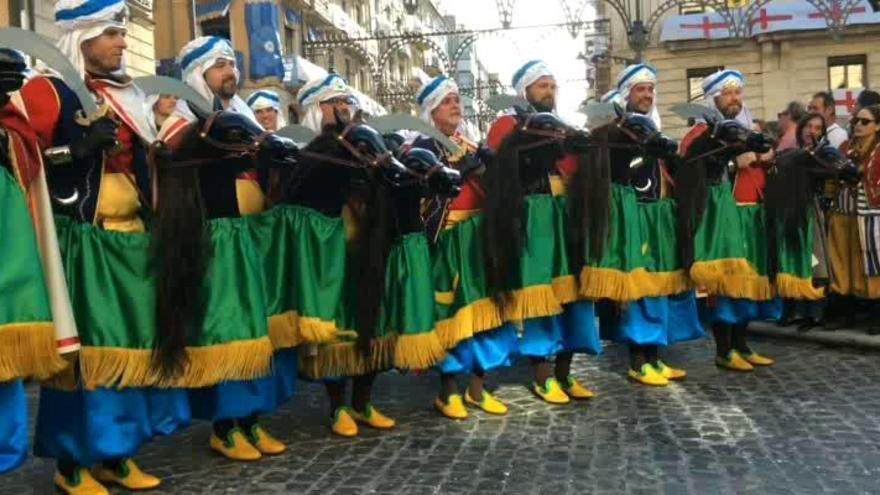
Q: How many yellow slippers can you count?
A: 14